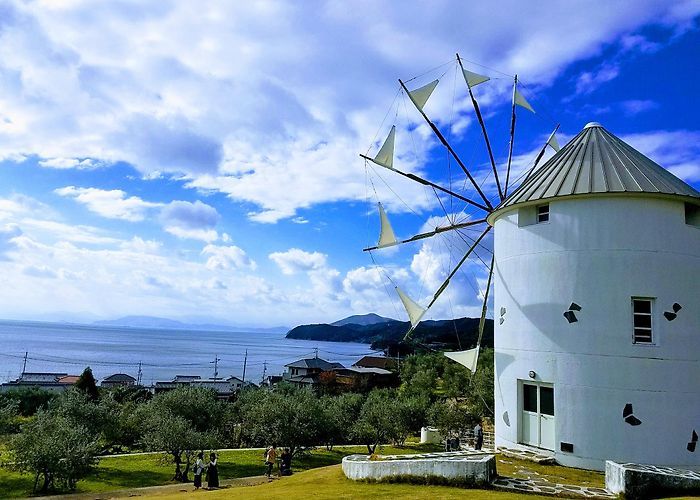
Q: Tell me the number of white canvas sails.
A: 8